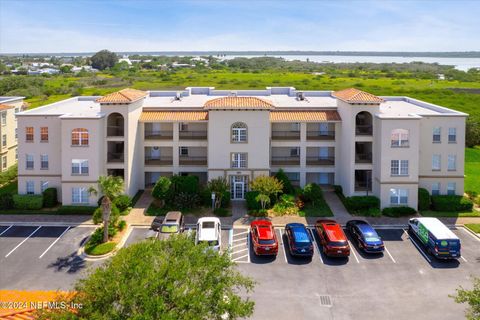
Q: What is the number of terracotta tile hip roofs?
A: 3